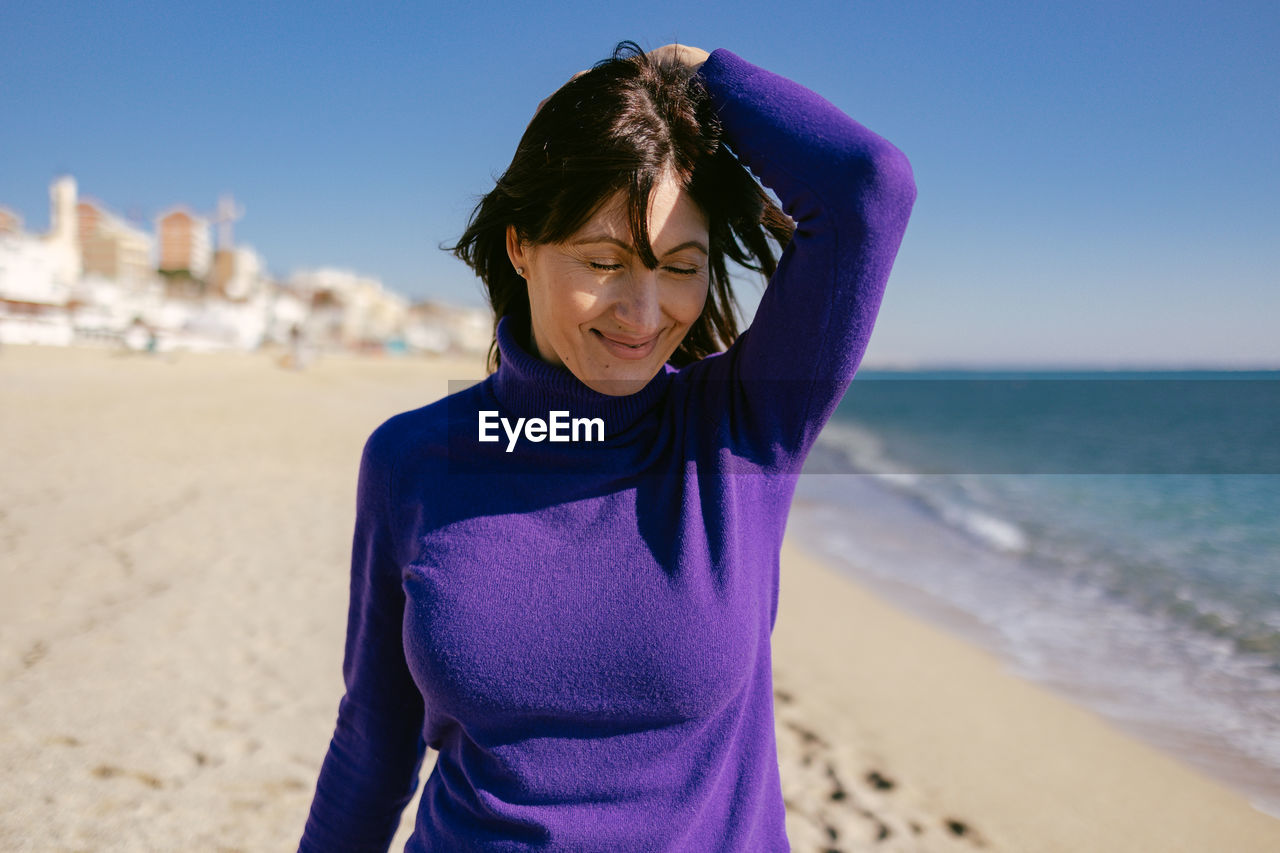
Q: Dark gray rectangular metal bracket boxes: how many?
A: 0